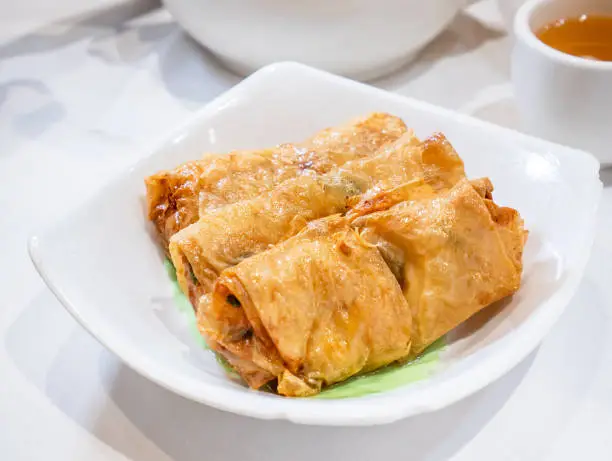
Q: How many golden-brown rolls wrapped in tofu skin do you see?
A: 3